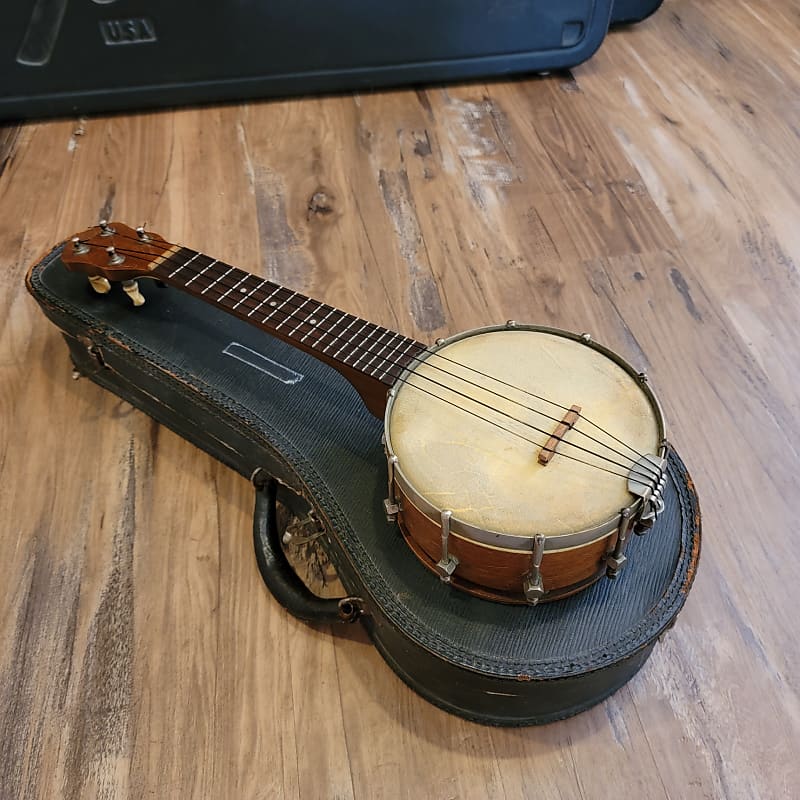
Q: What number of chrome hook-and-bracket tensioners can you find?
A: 10